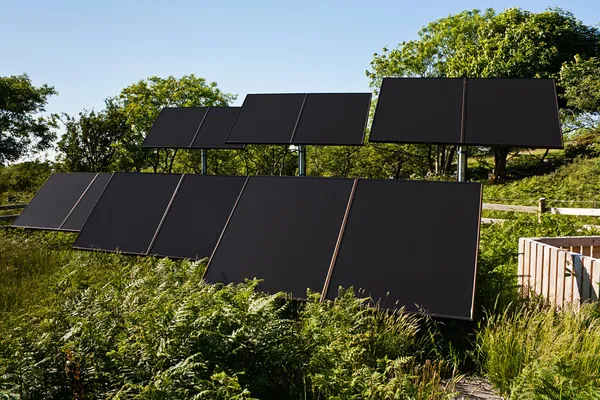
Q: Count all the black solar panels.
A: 12